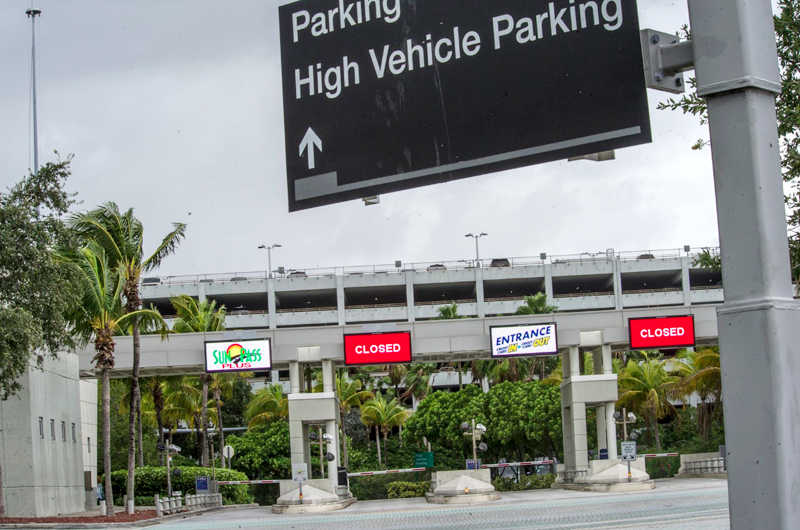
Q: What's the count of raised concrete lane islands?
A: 3